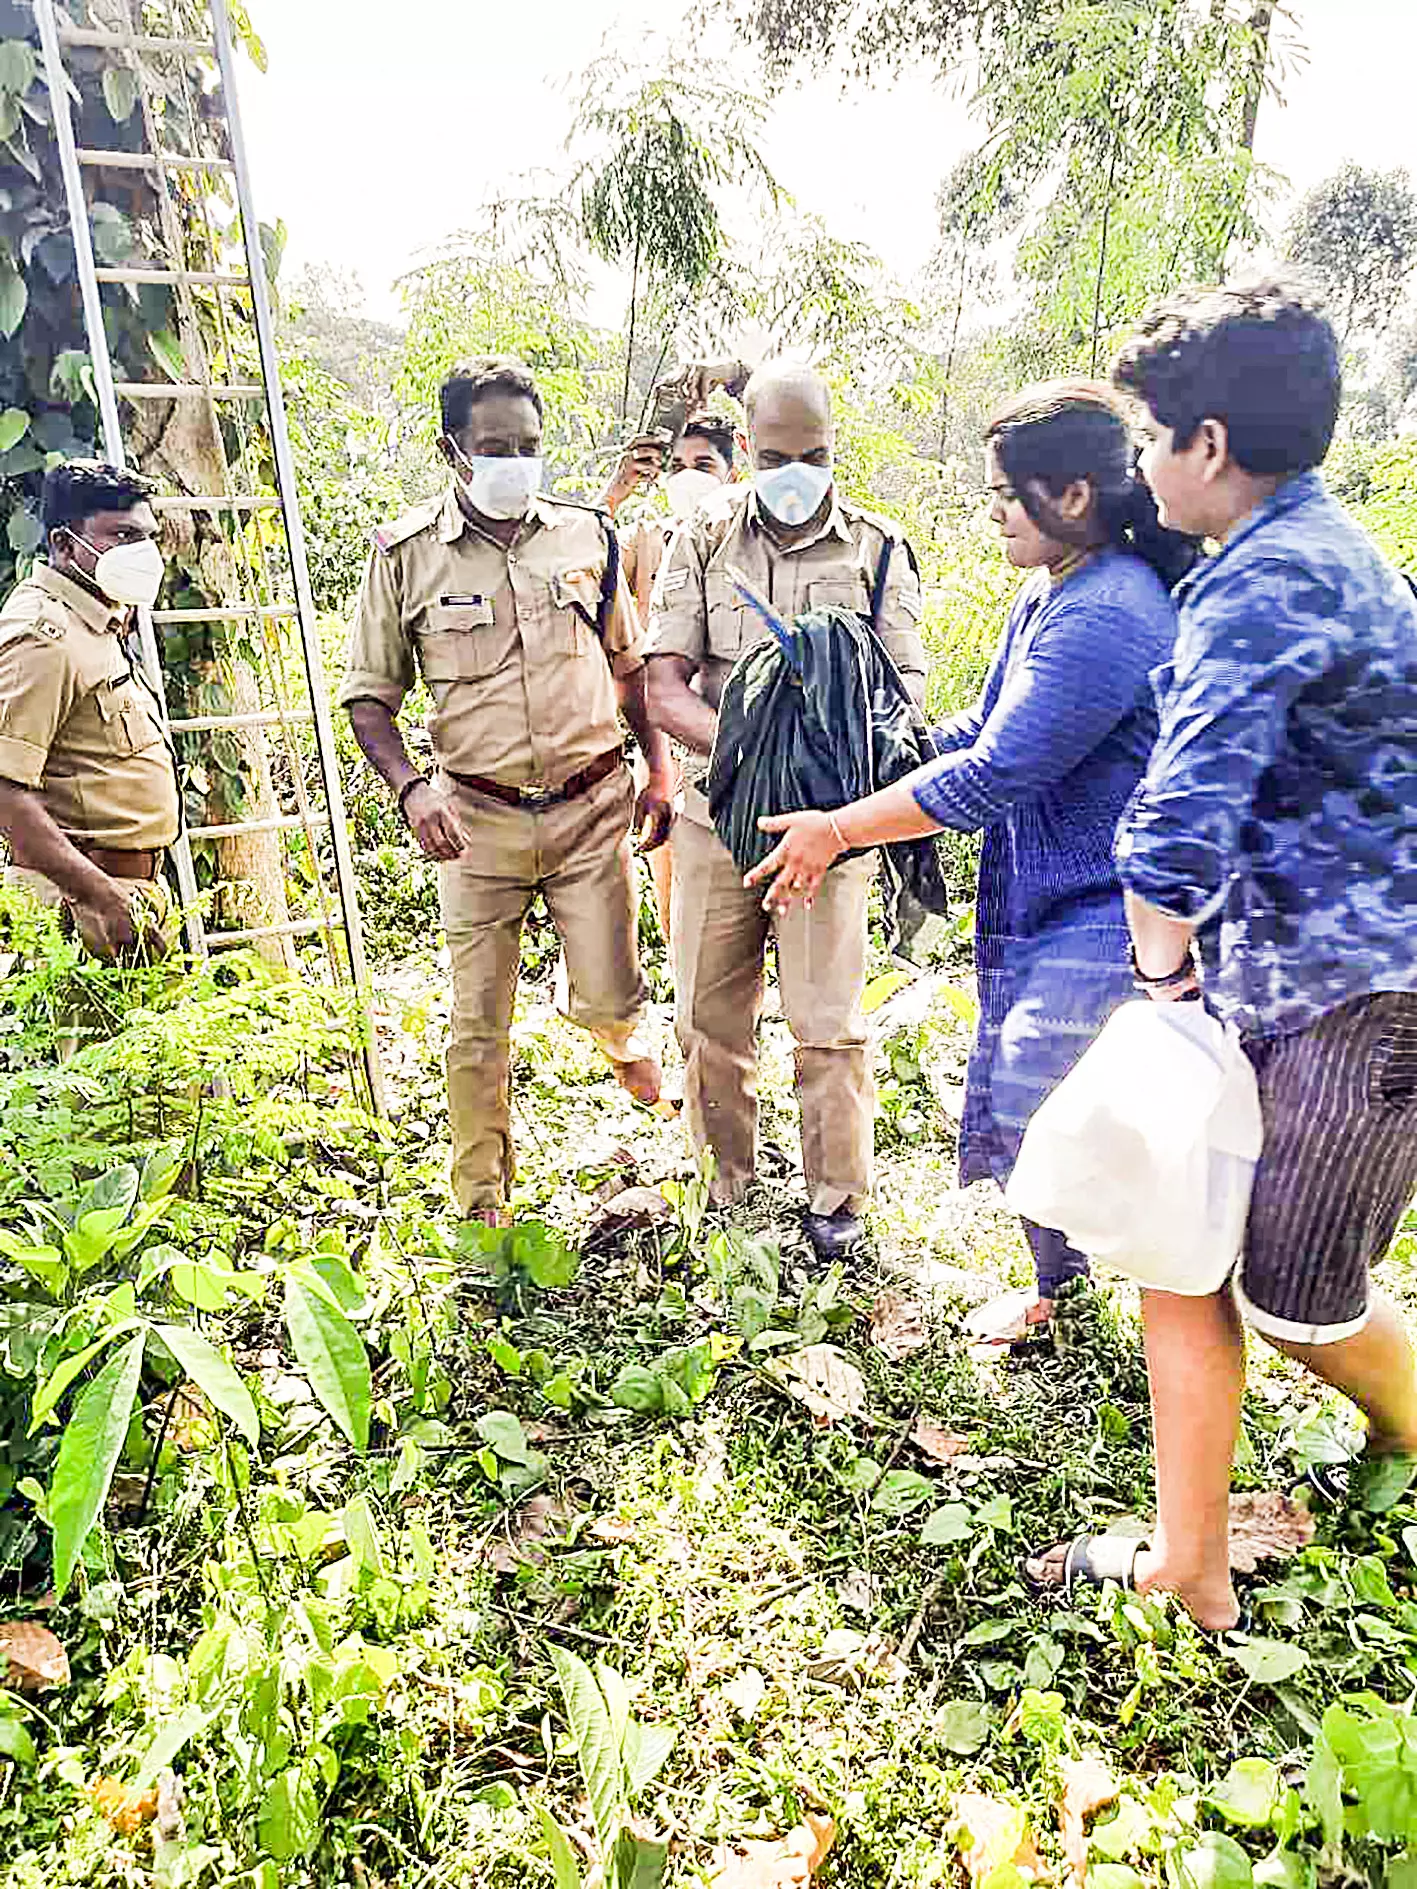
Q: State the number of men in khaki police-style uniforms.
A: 4